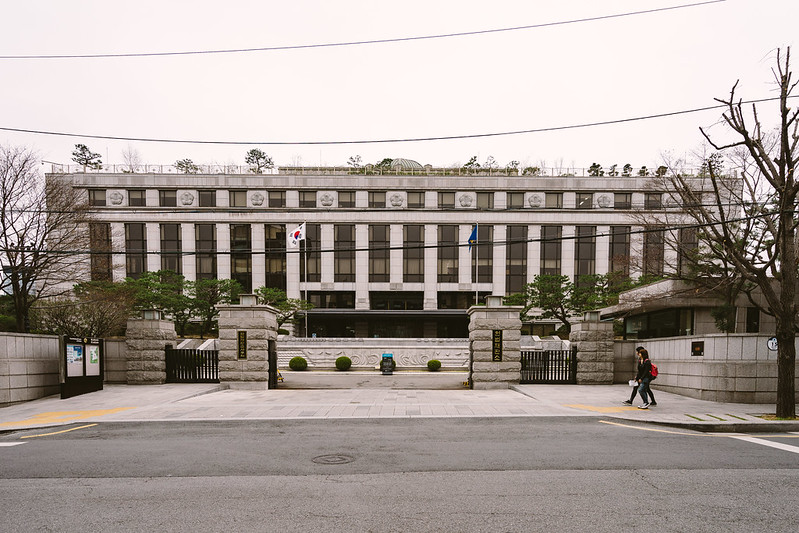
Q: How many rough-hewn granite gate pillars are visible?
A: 4